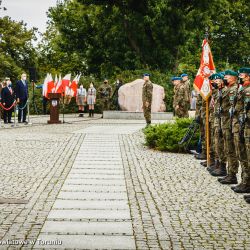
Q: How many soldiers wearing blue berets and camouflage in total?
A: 3